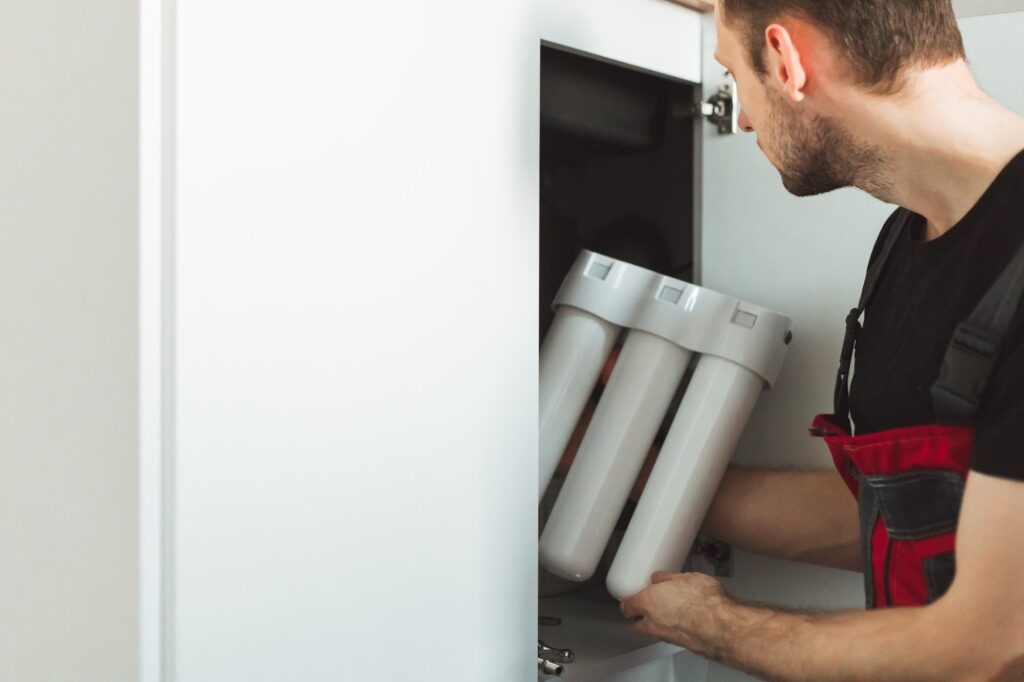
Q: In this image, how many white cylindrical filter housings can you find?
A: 3